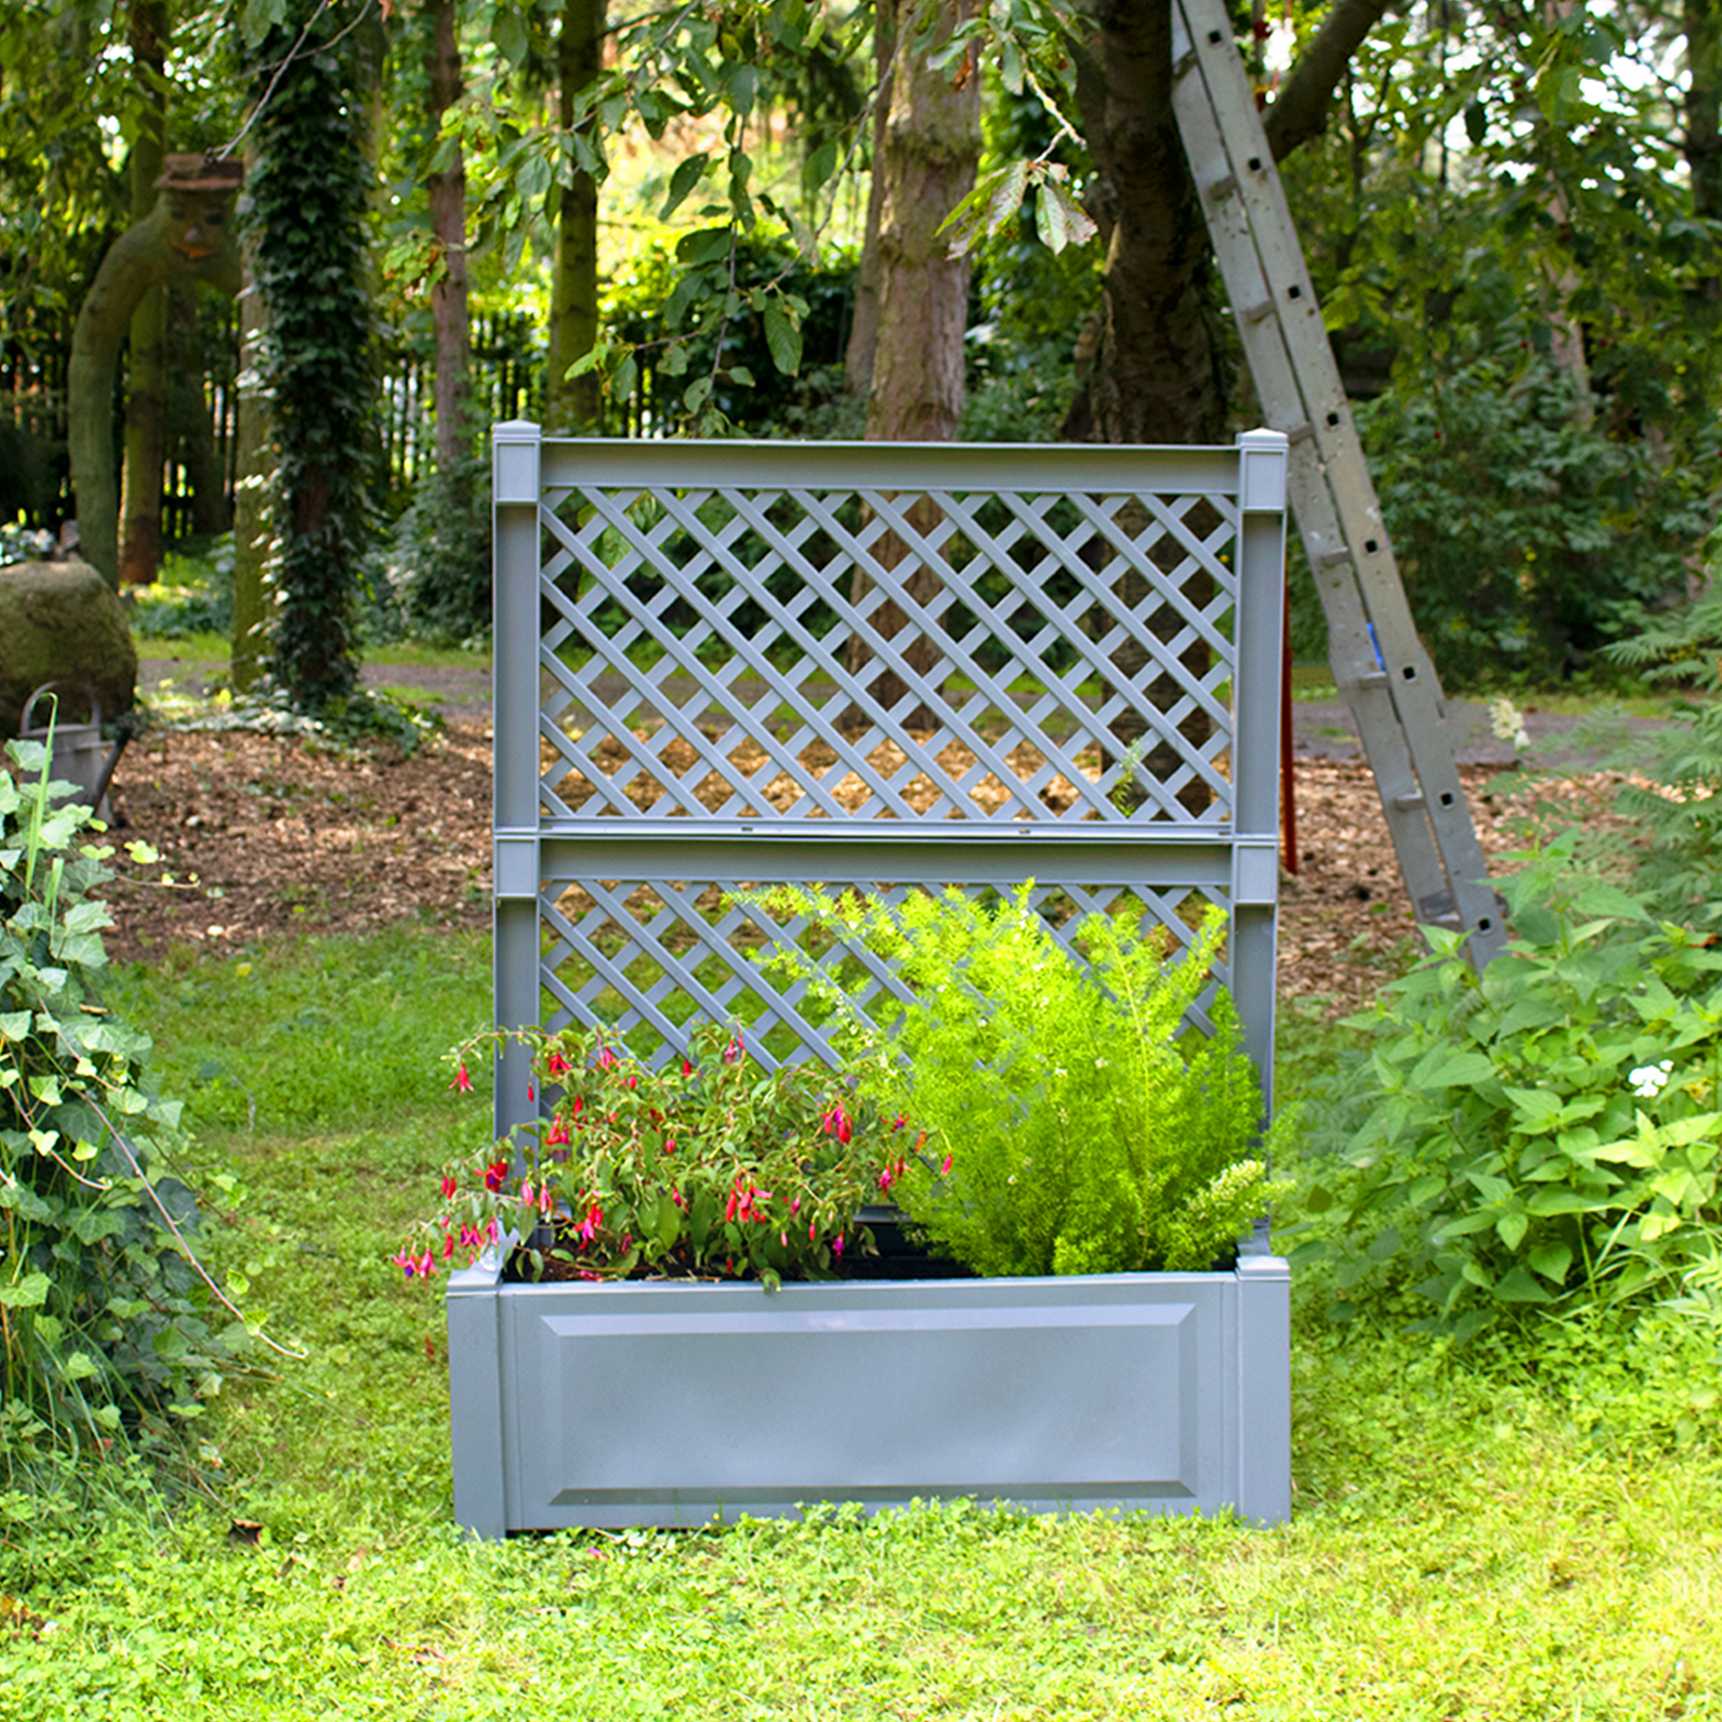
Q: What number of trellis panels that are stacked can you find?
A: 2